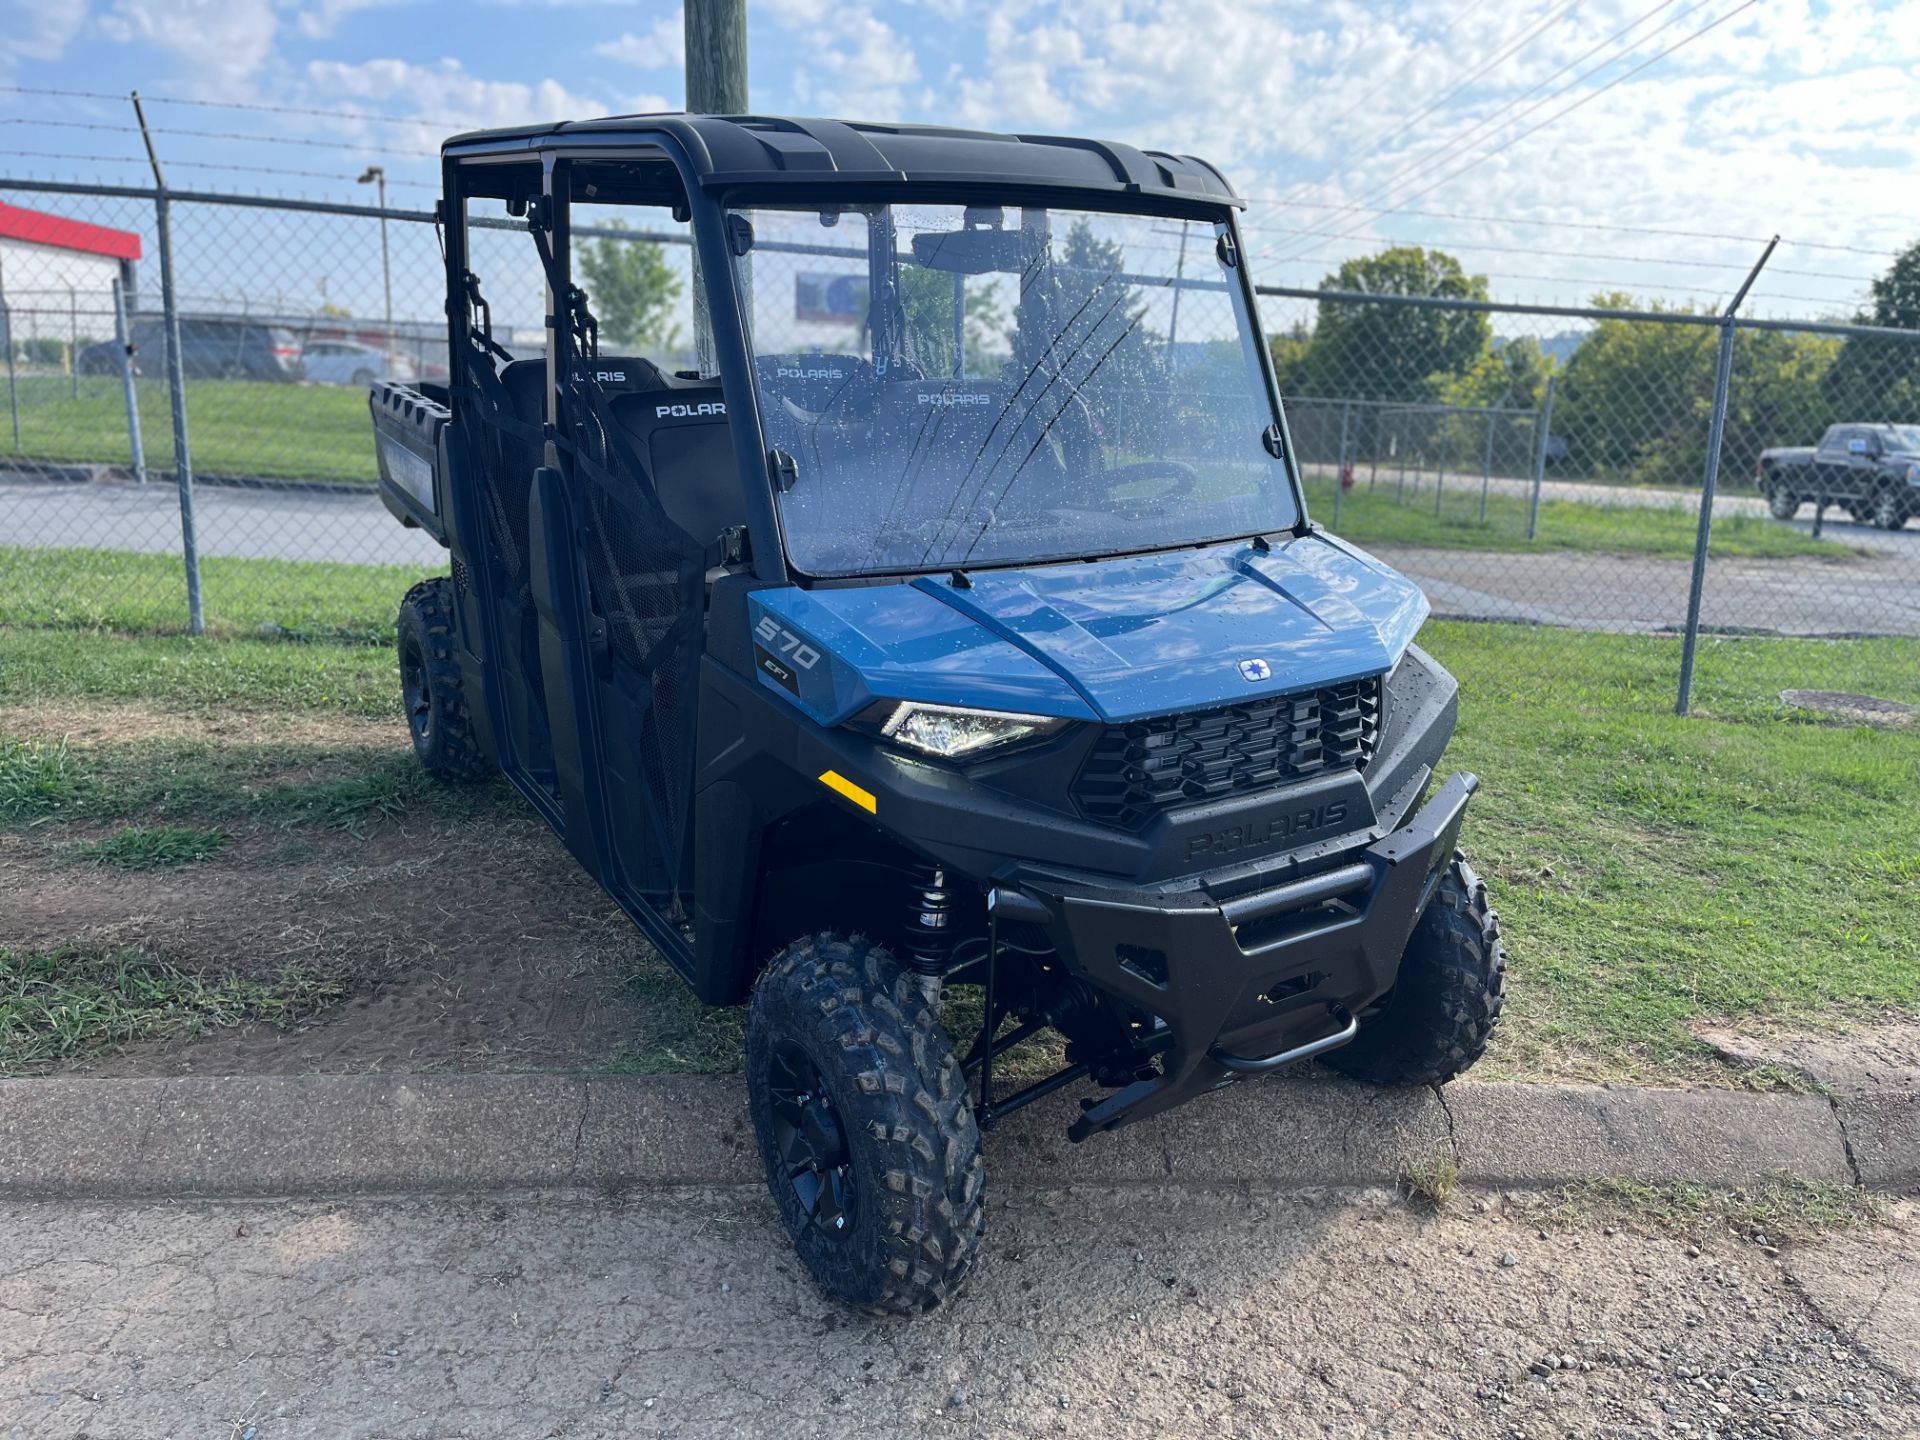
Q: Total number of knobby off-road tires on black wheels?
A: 3